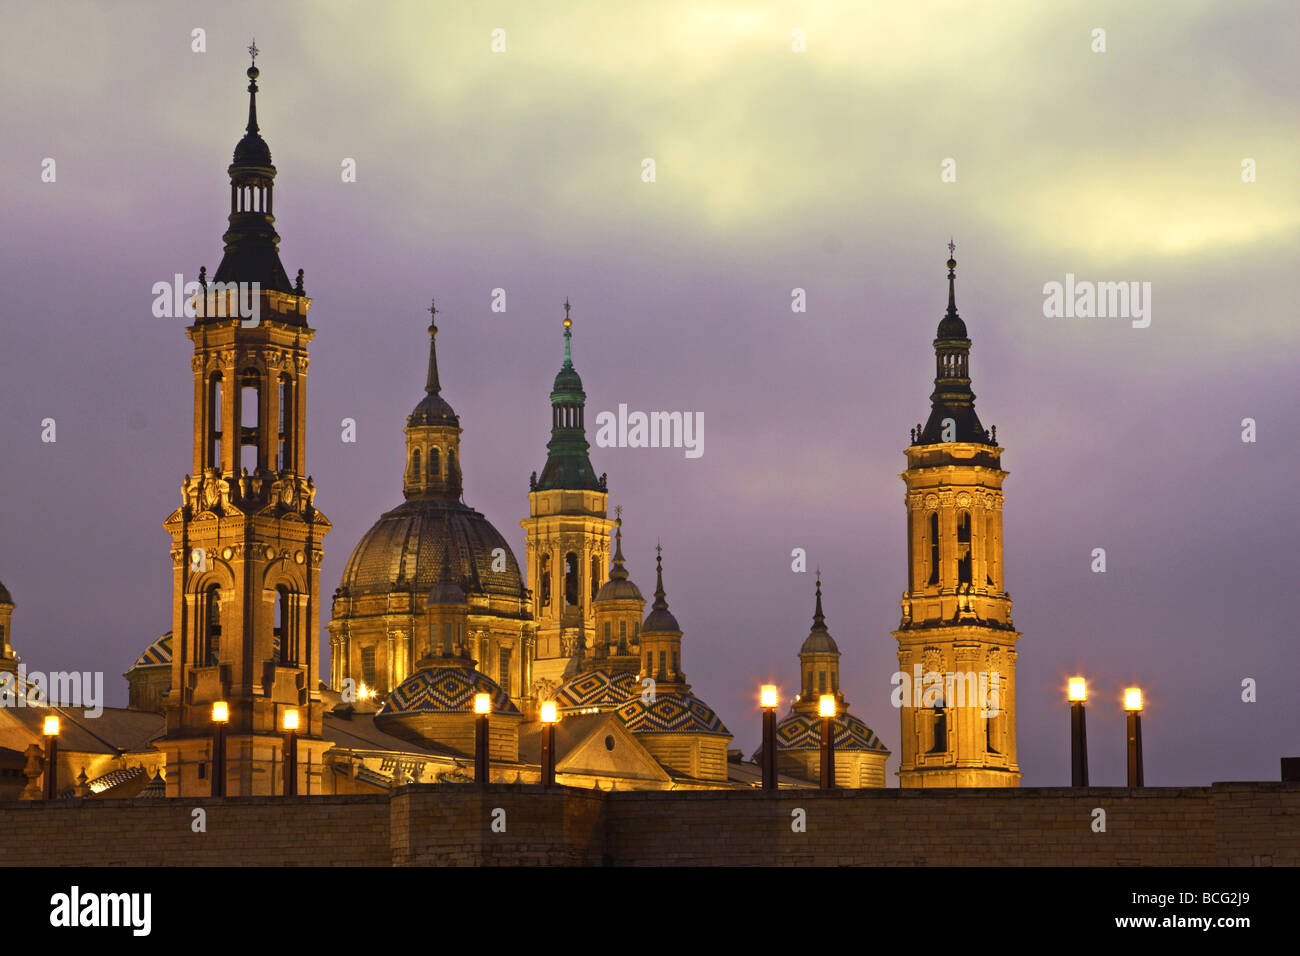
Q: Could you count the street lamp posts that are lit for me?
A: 9